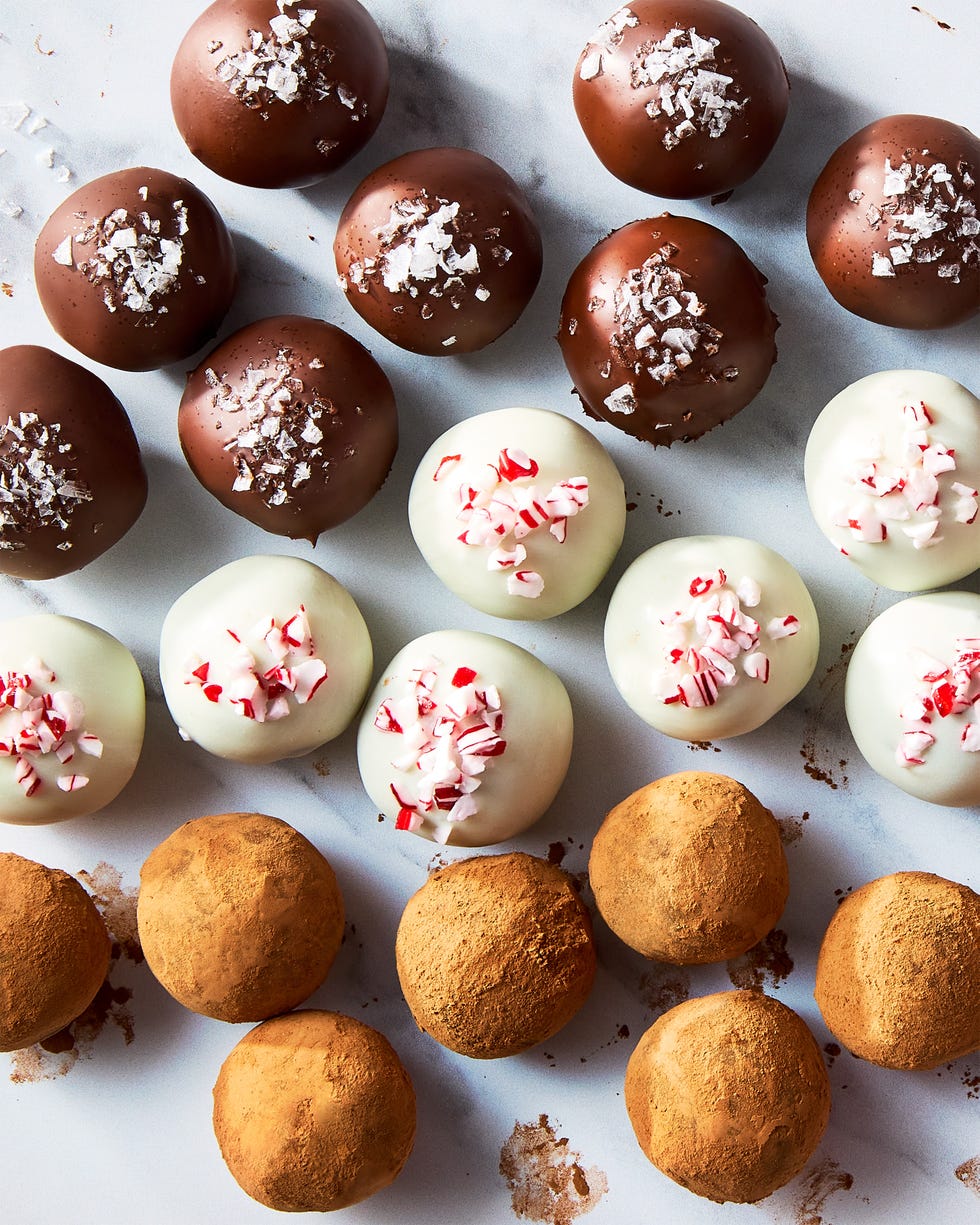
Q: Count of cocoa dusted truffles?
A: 7